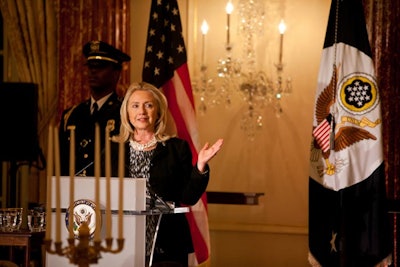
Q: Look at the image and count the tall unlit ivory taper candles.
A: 6